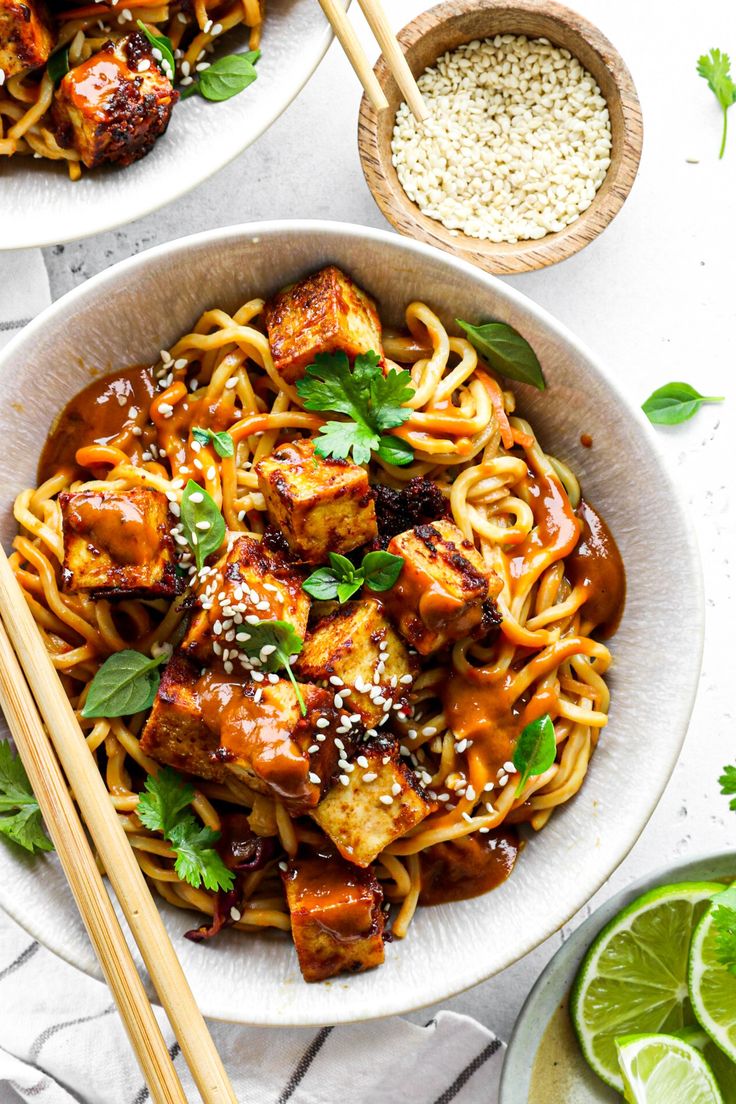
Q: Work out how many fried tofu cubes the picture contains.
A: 12